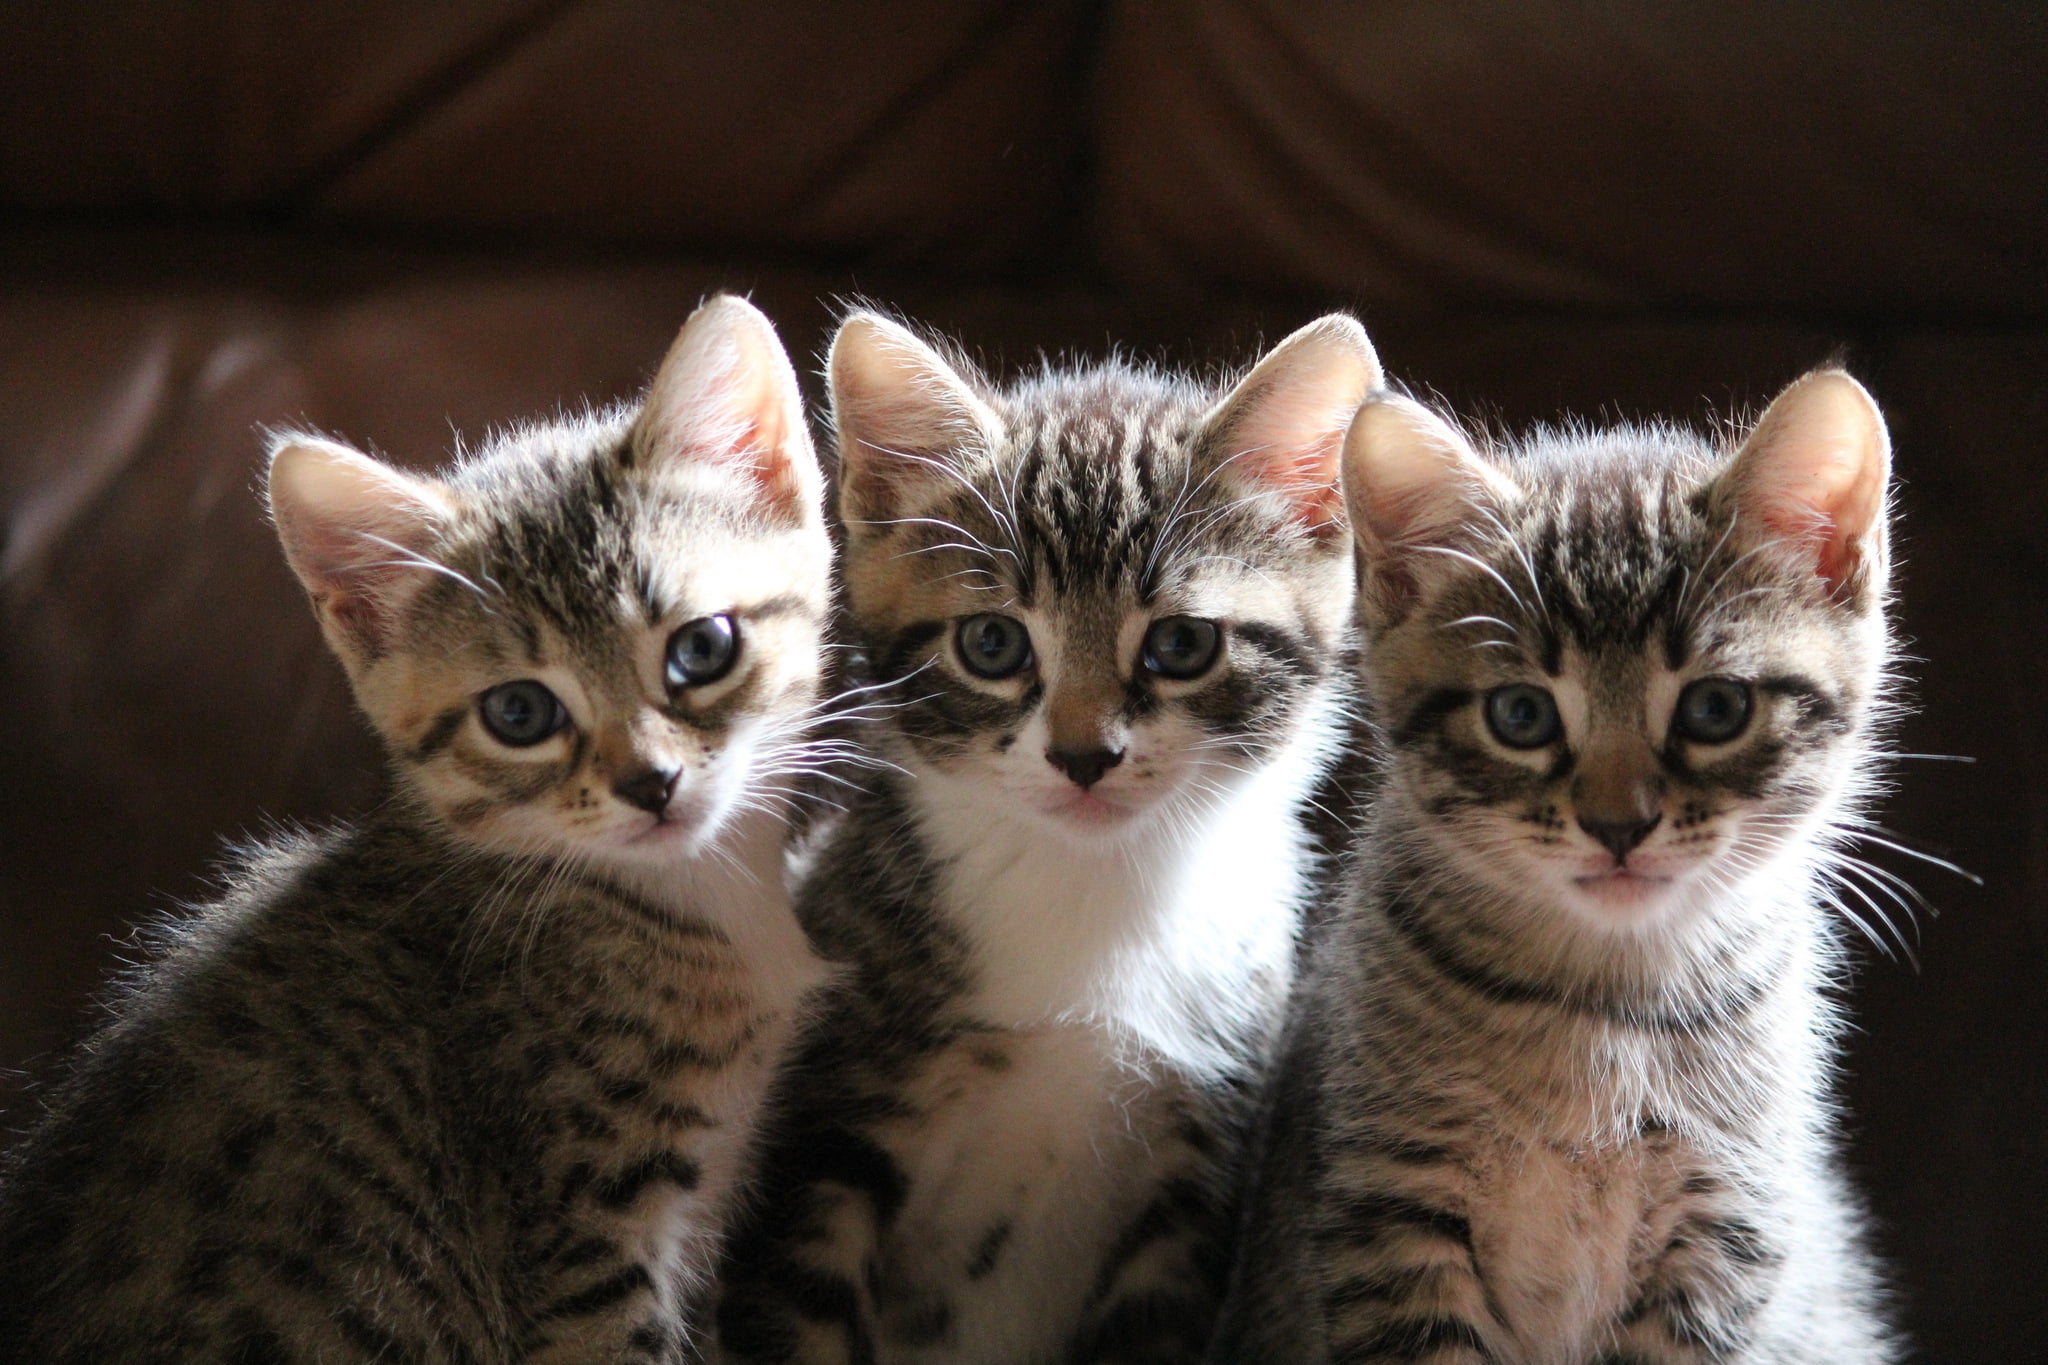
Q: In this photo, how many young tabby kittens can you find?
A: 3